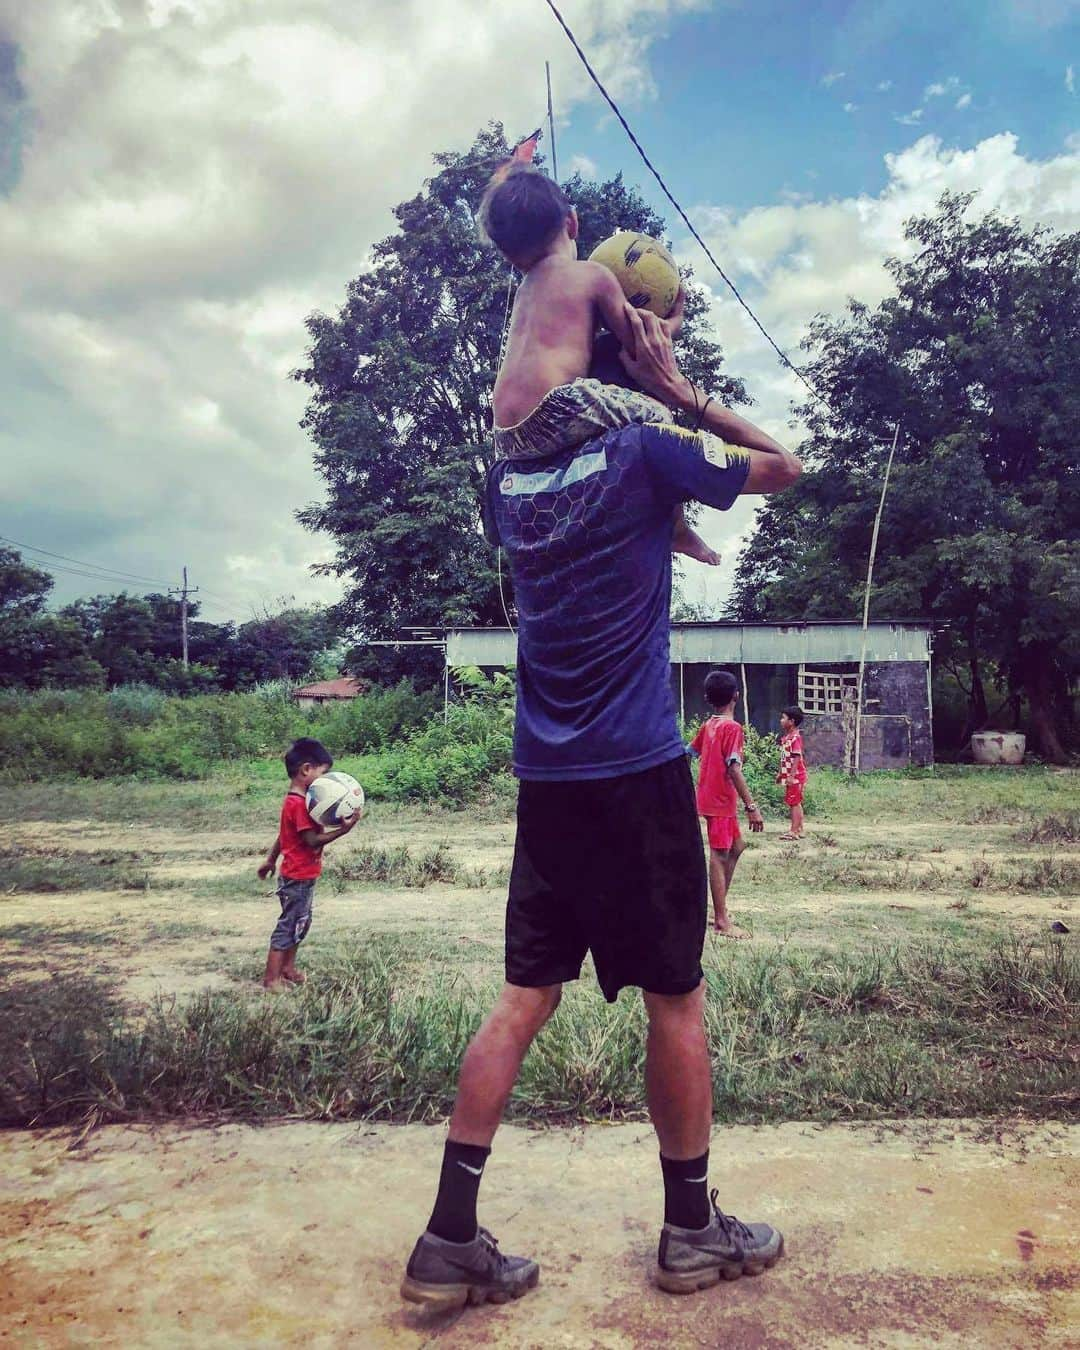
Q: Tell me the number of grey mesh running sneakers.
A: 2